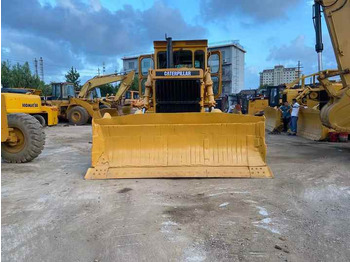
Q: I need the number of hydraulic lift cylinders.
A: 2